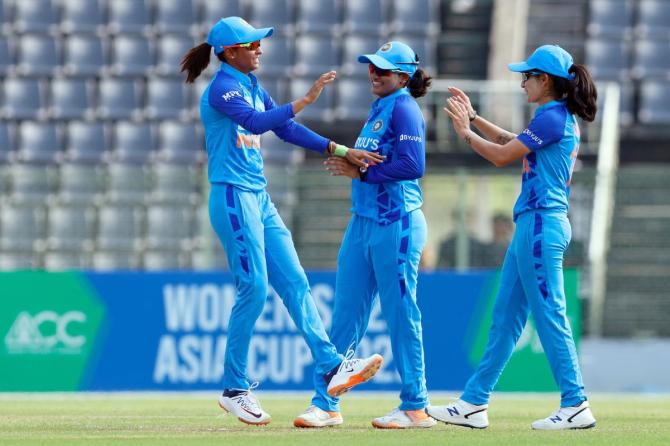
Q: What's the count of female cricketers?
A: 3